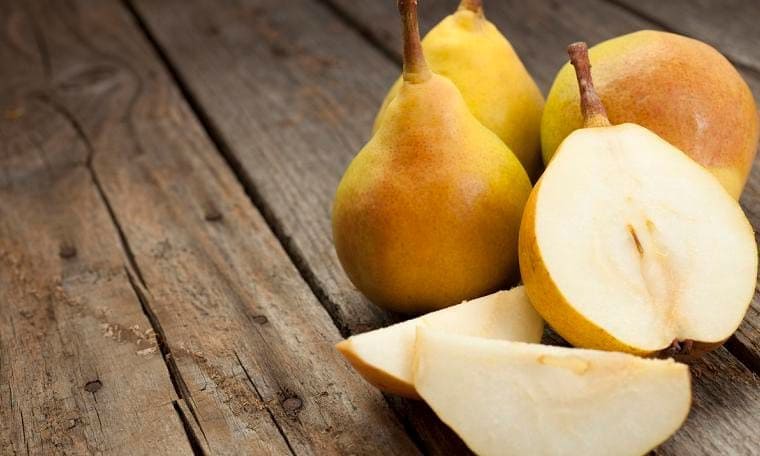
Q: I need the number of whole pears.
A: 3